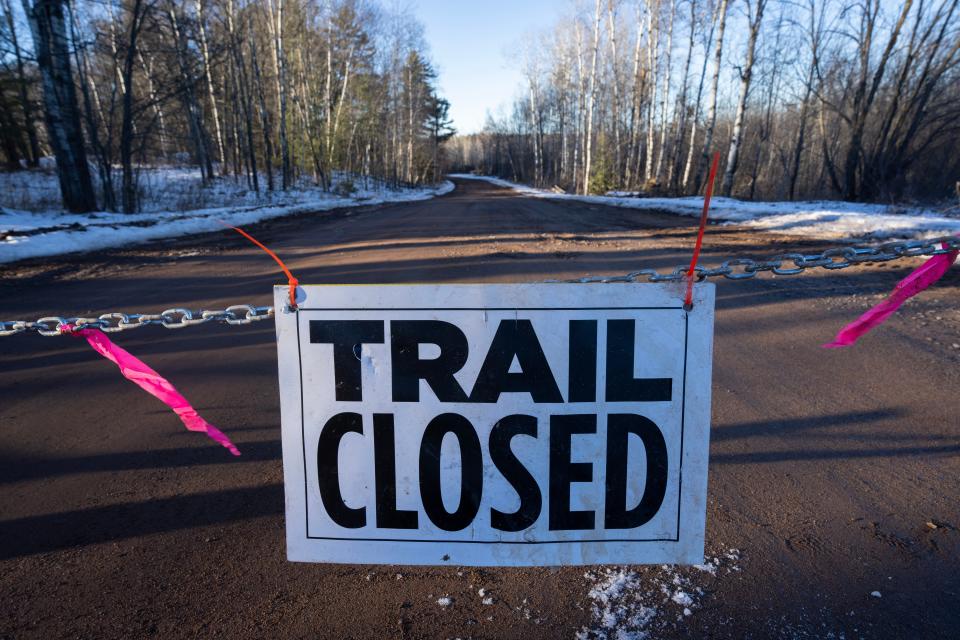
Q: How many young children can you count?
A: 0